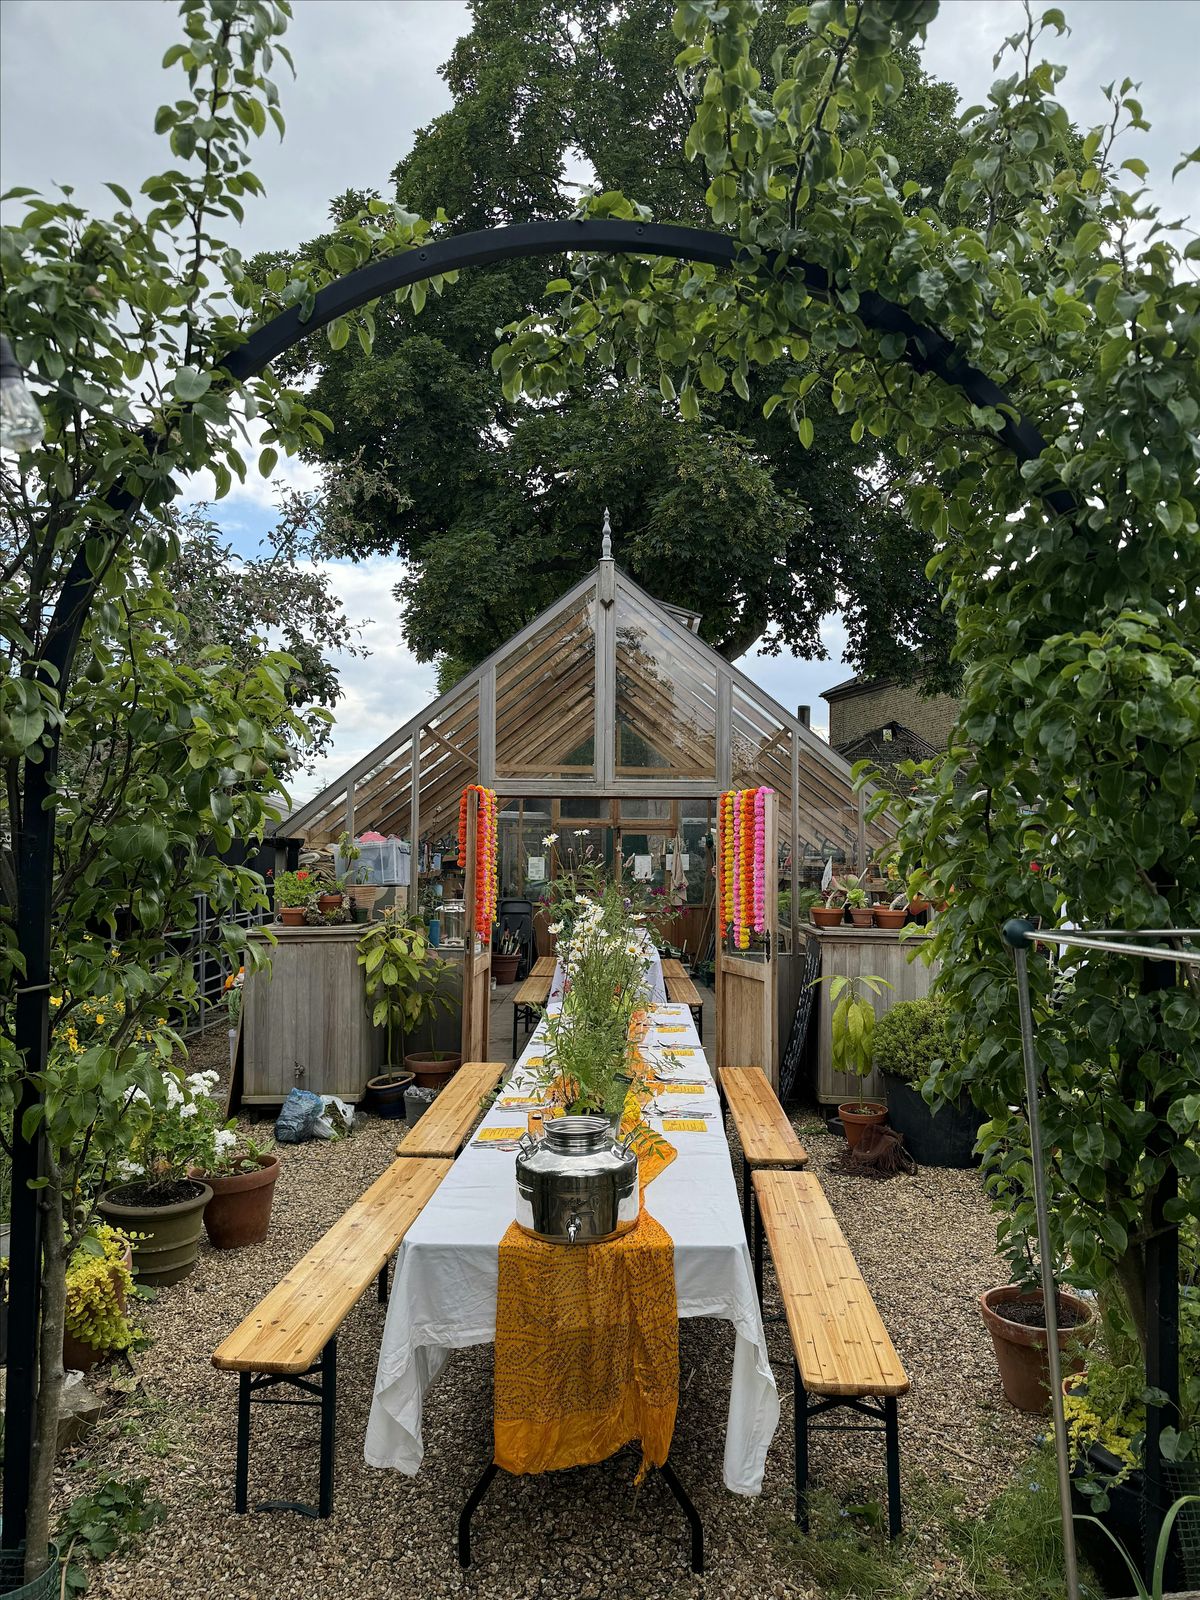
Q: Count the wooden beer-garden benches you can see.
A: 8